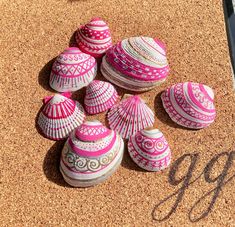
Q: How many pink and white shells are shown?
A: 9